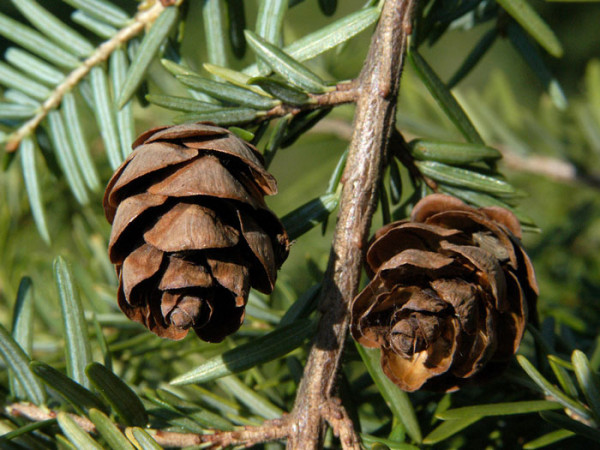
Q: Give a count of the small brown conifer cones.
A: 2